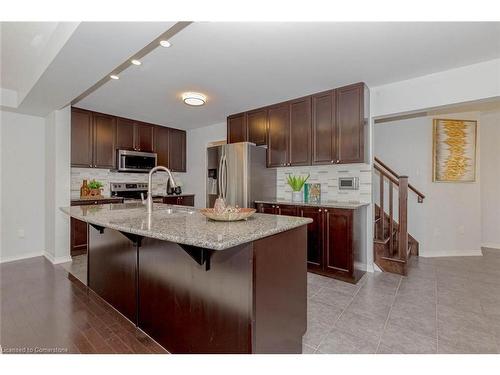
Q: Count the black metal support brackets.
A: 3